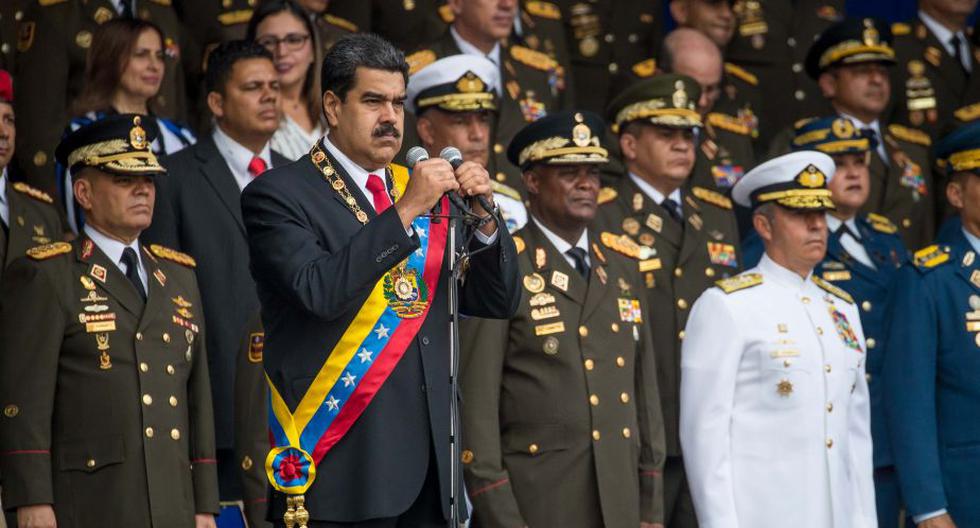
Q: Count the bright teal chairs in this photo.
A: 0